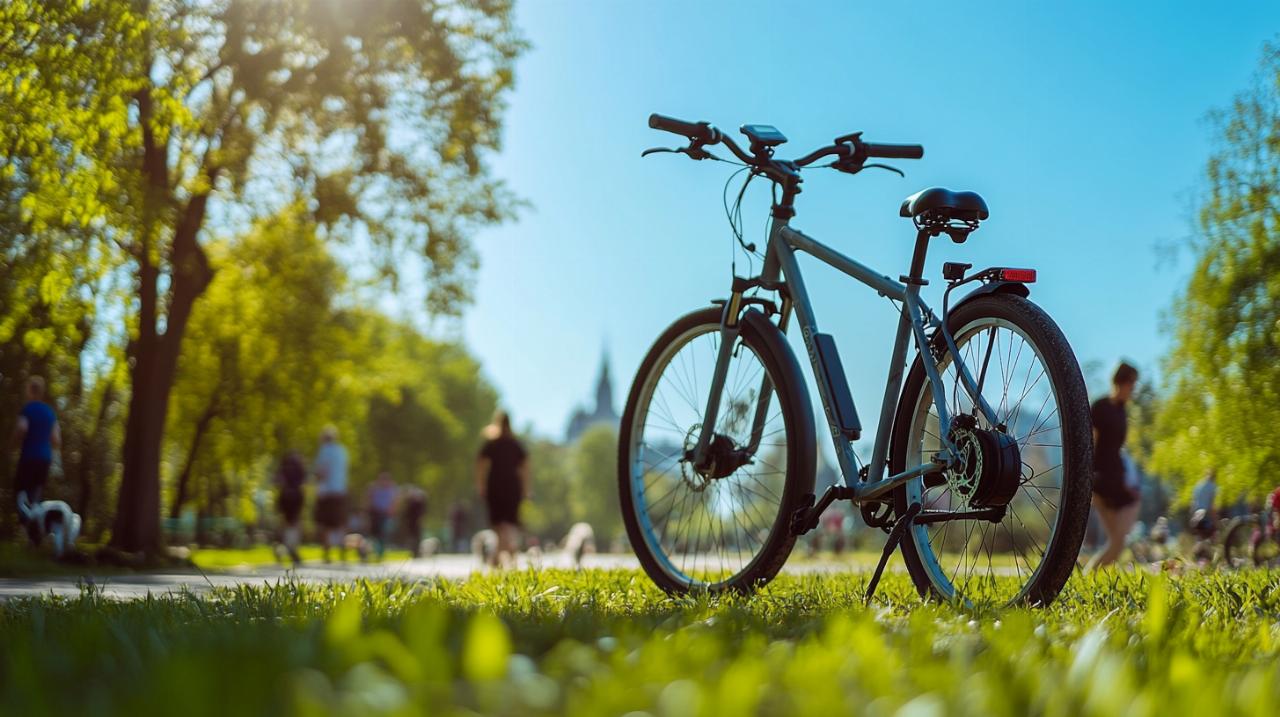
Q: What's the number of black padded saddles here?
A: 1